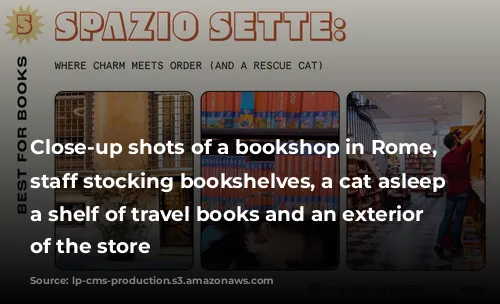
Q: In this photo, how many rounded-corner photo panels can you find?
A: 3